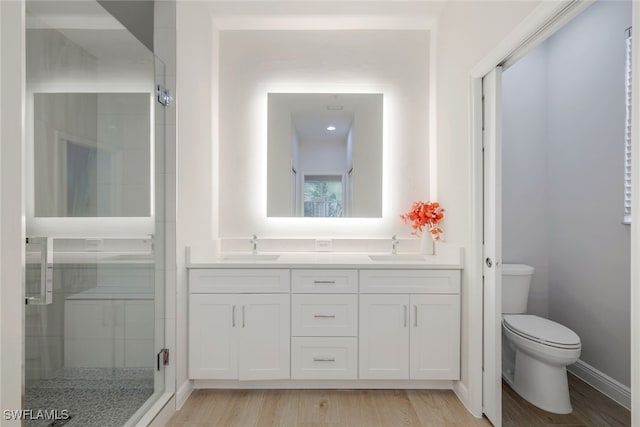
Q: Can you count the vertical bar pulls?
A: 4